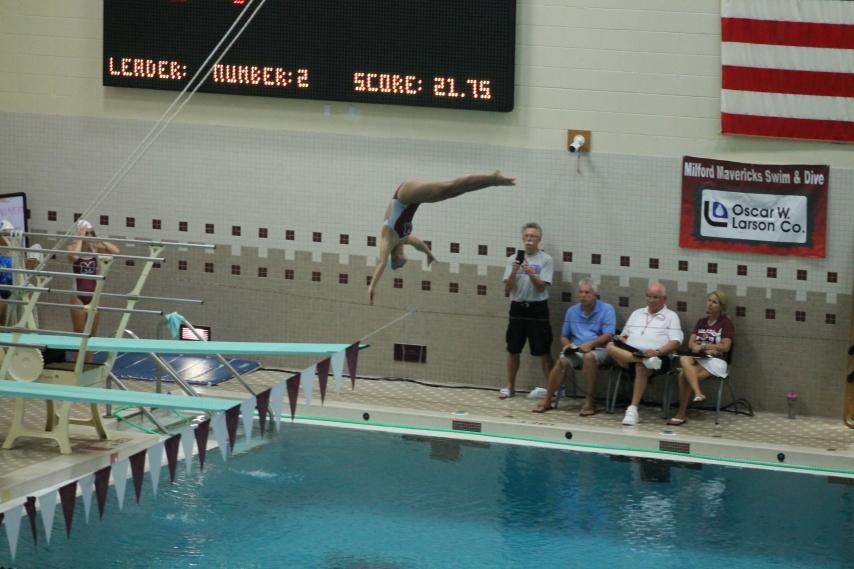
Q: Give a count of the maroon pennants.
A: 12